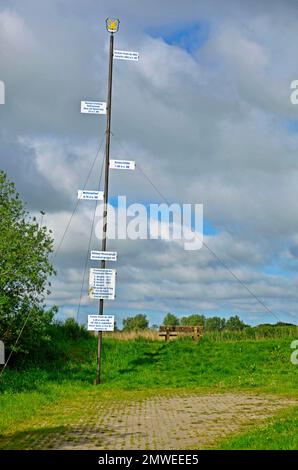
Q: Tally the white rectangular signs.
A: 7